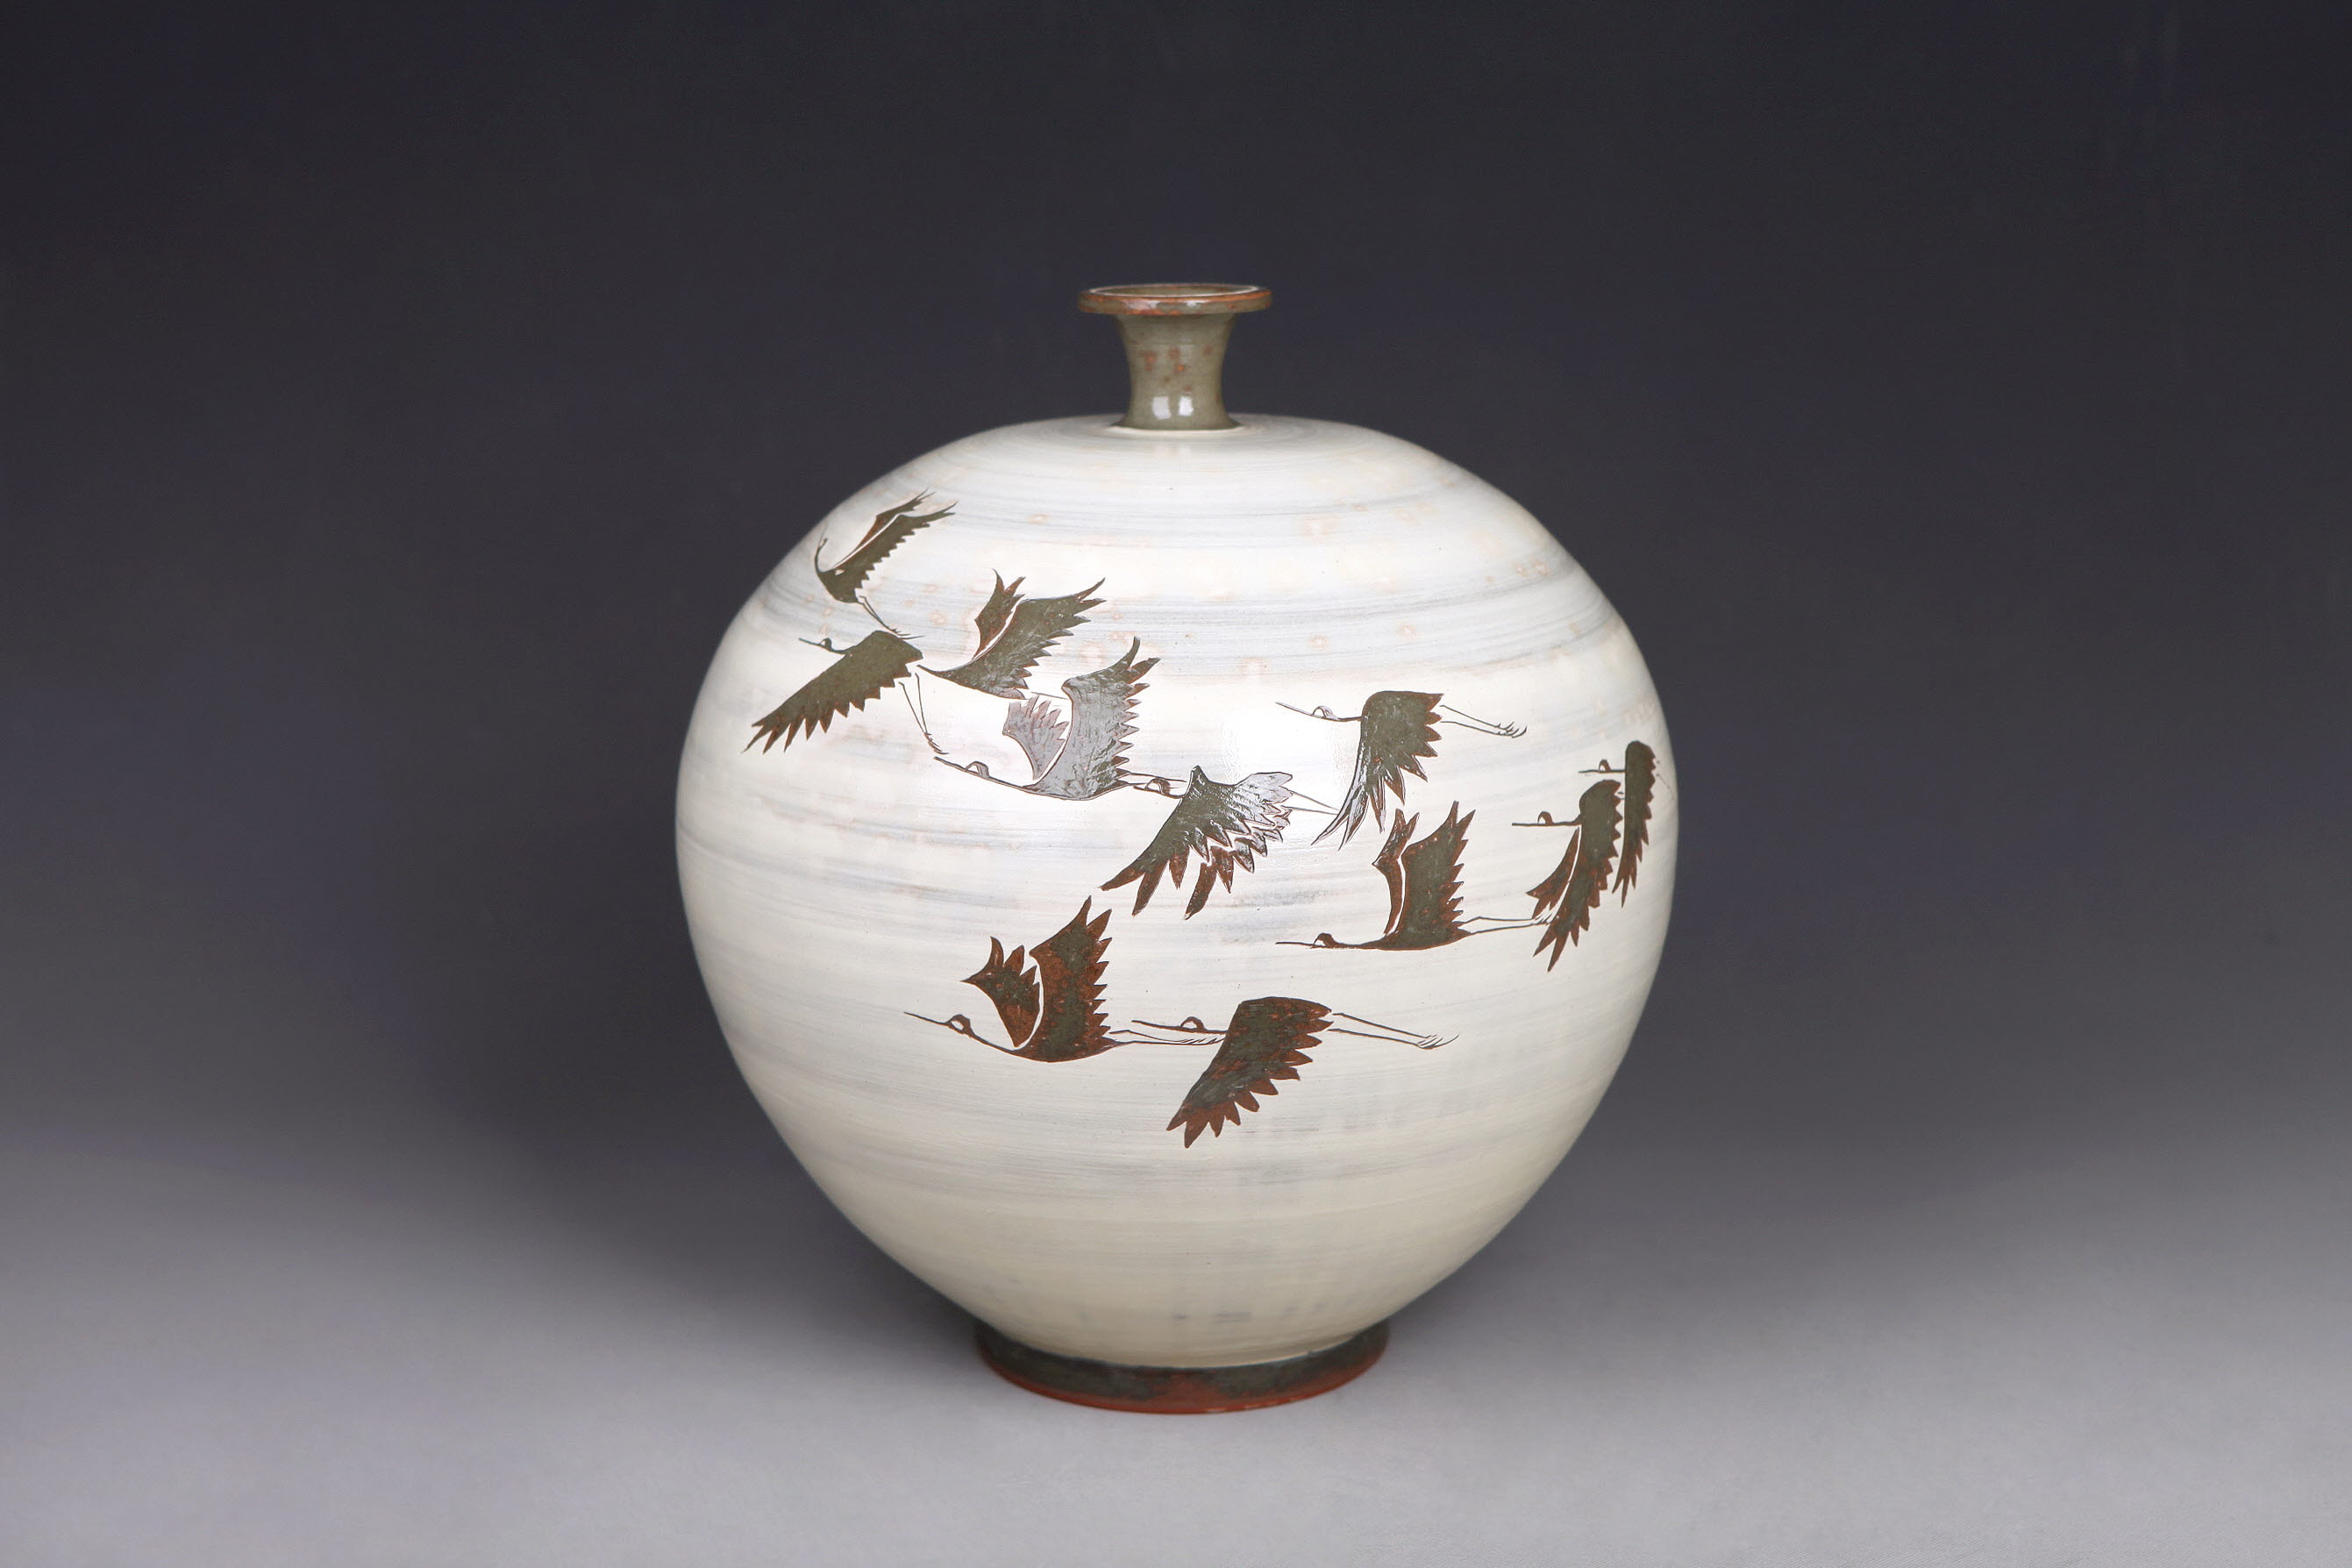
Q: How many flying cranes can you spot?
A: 11